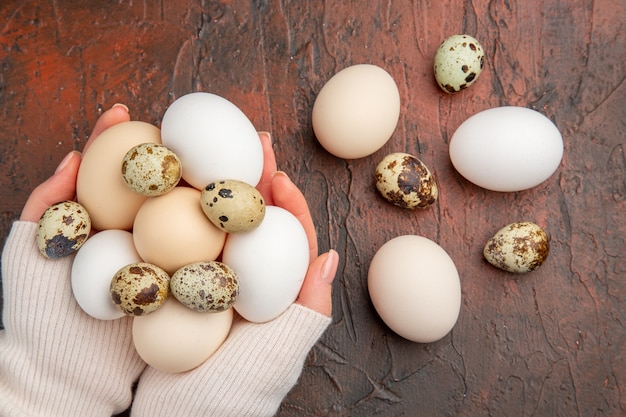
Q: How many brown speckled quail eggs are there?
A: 8